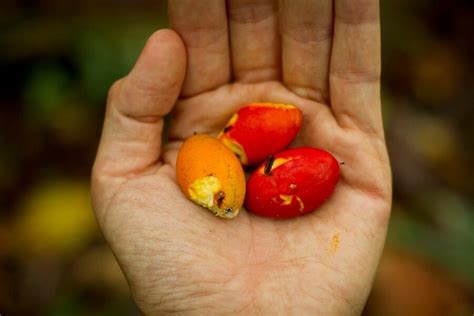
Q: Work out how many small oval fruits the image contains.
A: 3